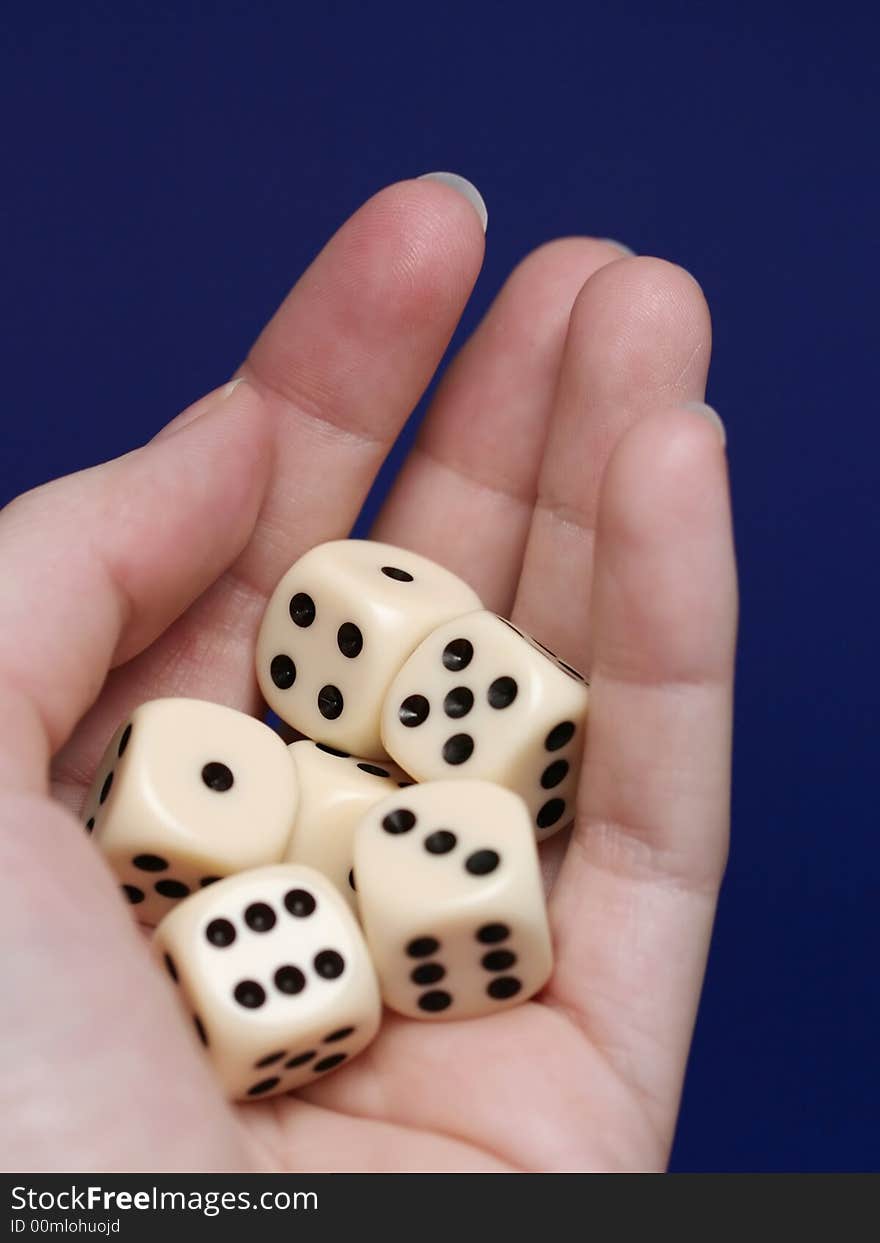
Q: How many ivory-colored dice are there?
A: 6